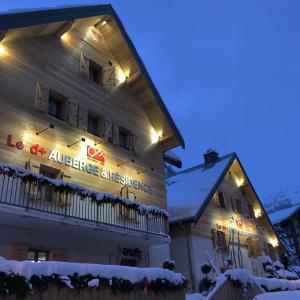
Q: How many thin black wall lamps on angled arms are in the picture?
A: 4